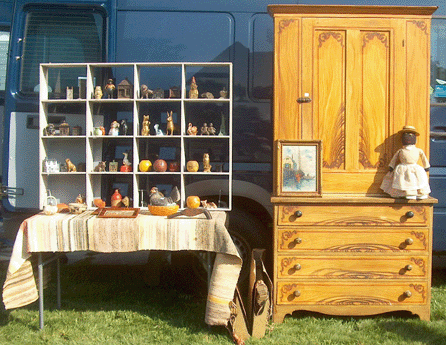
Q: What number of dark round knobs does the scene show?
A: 8